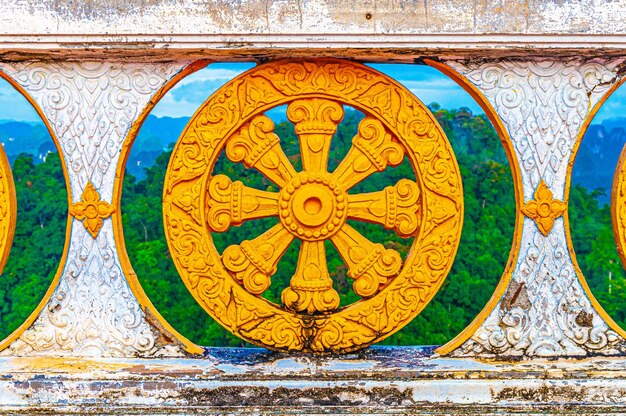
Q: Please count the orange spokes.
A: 8